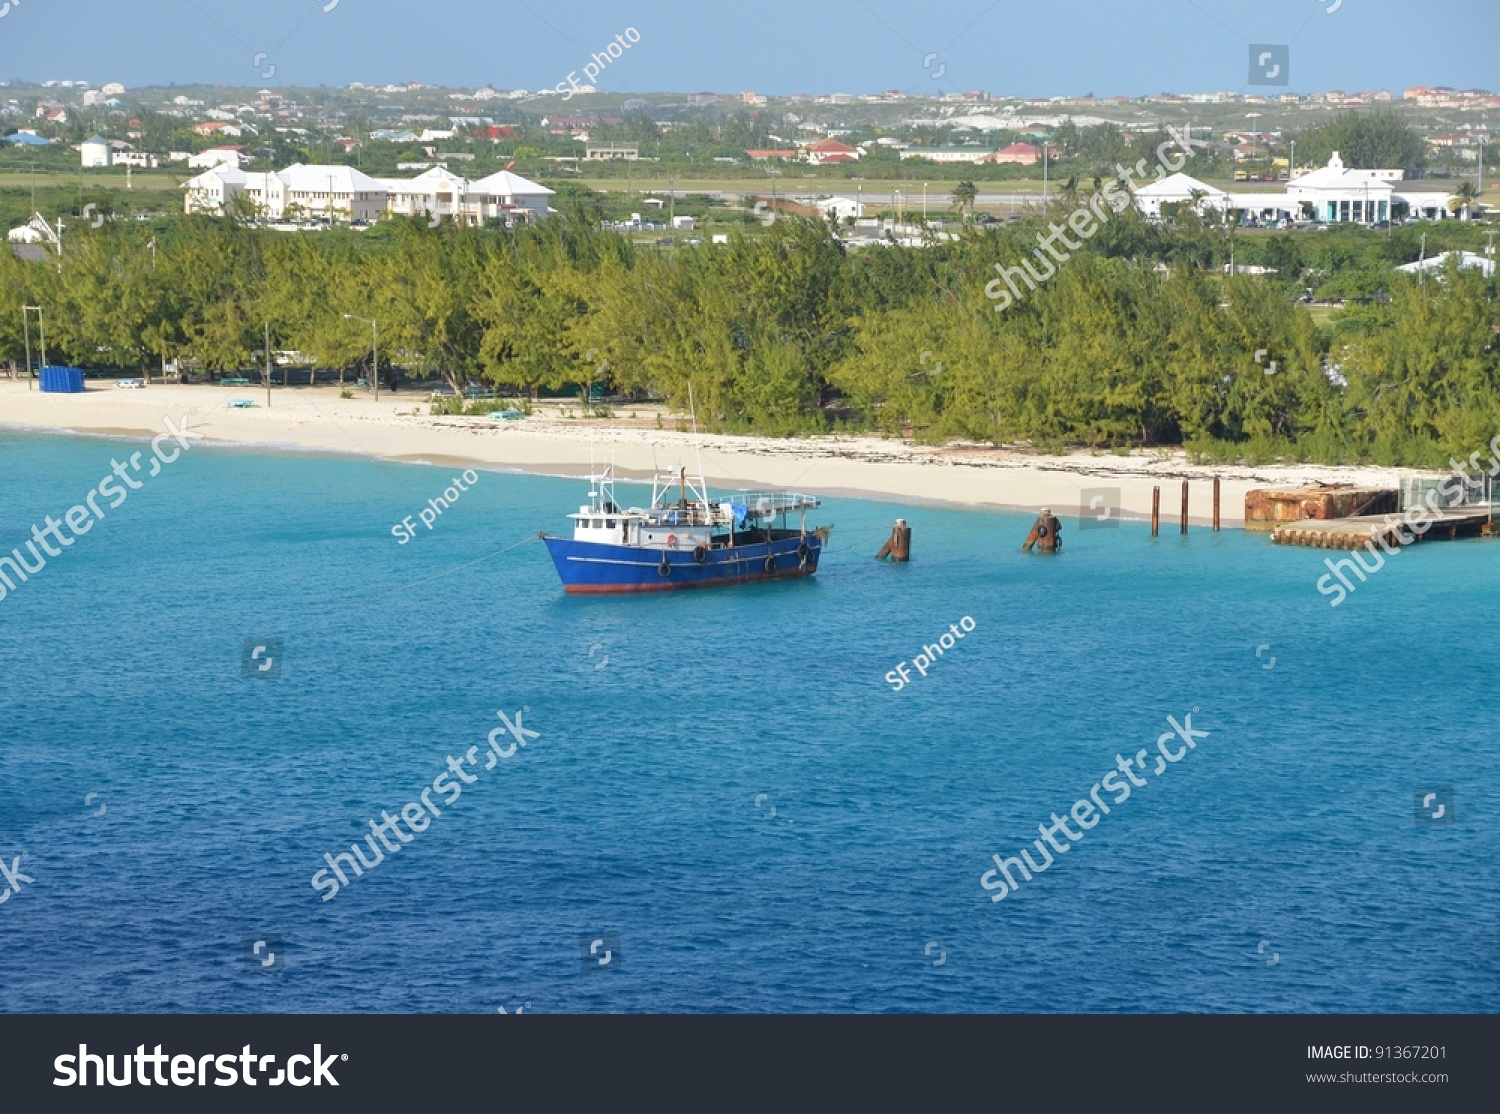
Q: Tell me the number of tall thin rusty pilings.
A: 3